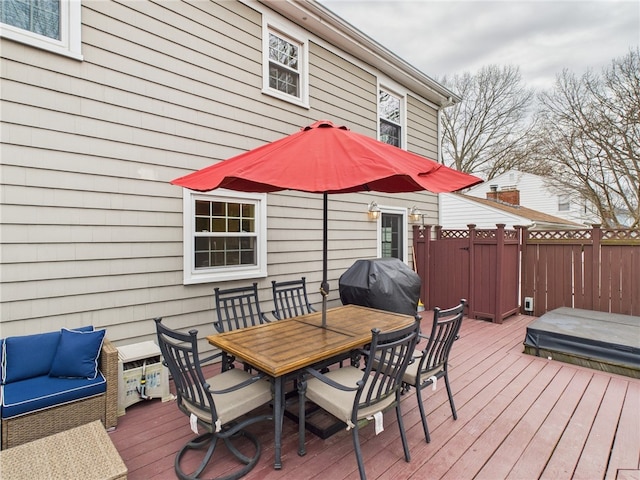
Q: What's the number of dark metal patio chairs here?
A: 5